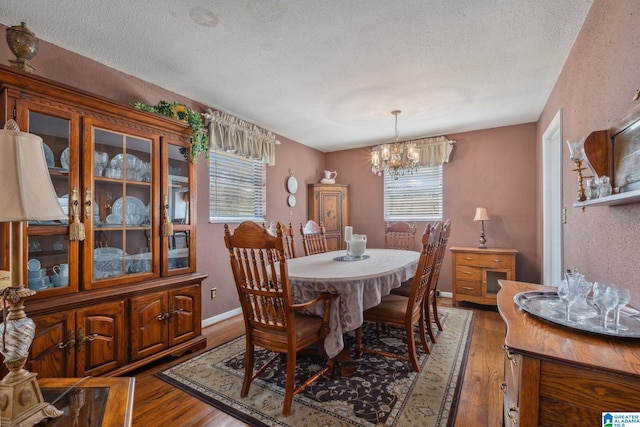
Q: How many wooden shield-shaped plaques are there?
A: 1